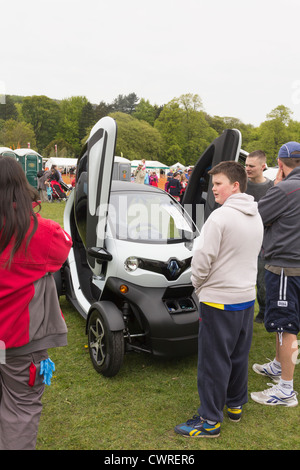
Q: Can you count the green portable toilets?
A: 2